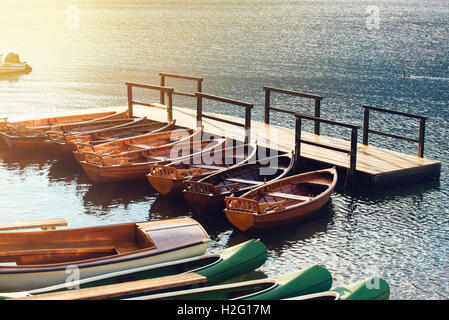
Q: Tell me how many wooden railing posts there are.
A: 12